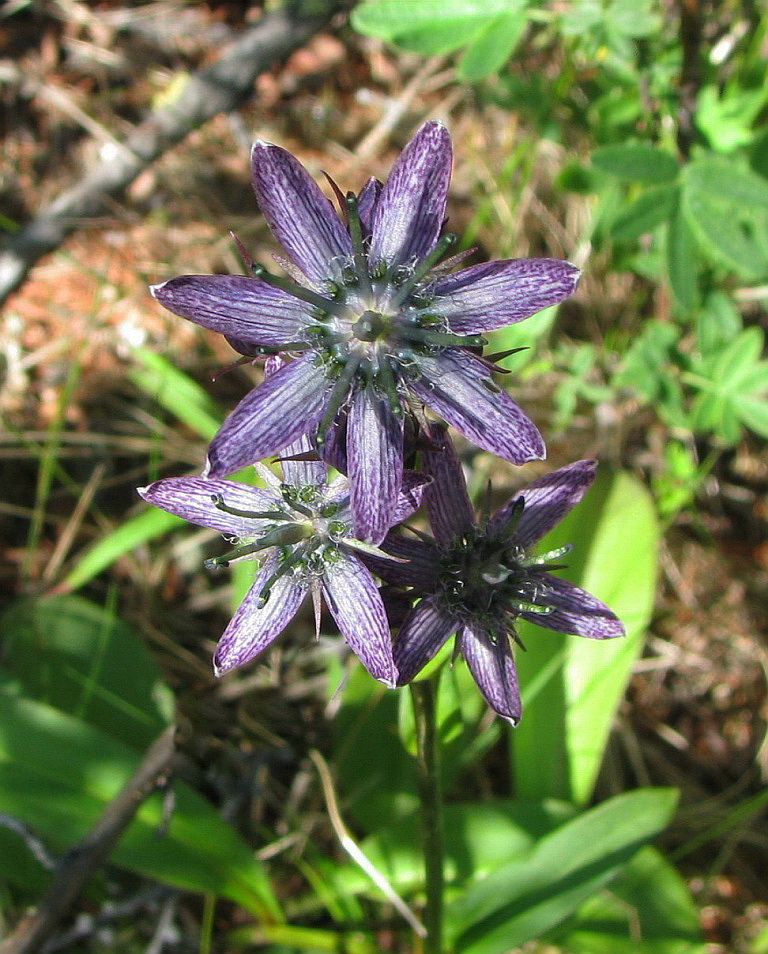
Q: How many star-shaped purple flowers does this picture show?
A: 3